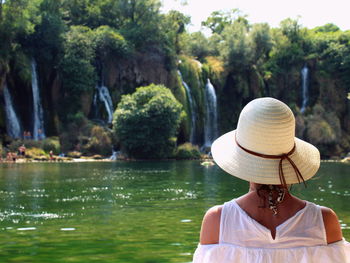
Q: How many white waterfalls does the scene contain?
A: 6